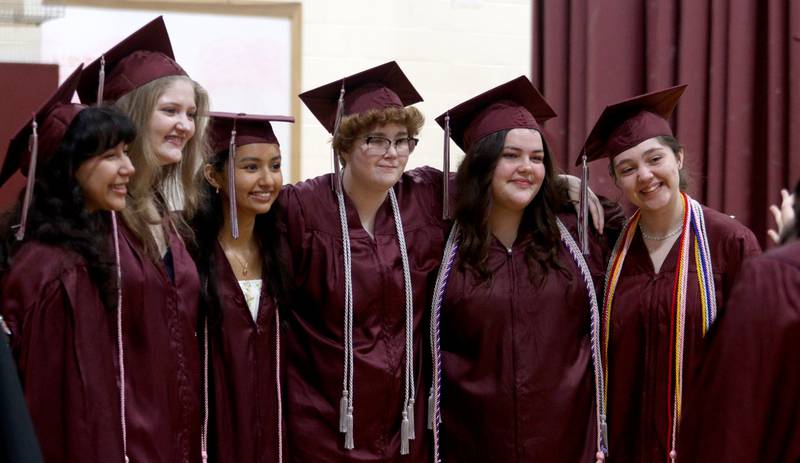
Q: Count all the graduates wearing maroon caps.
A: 6